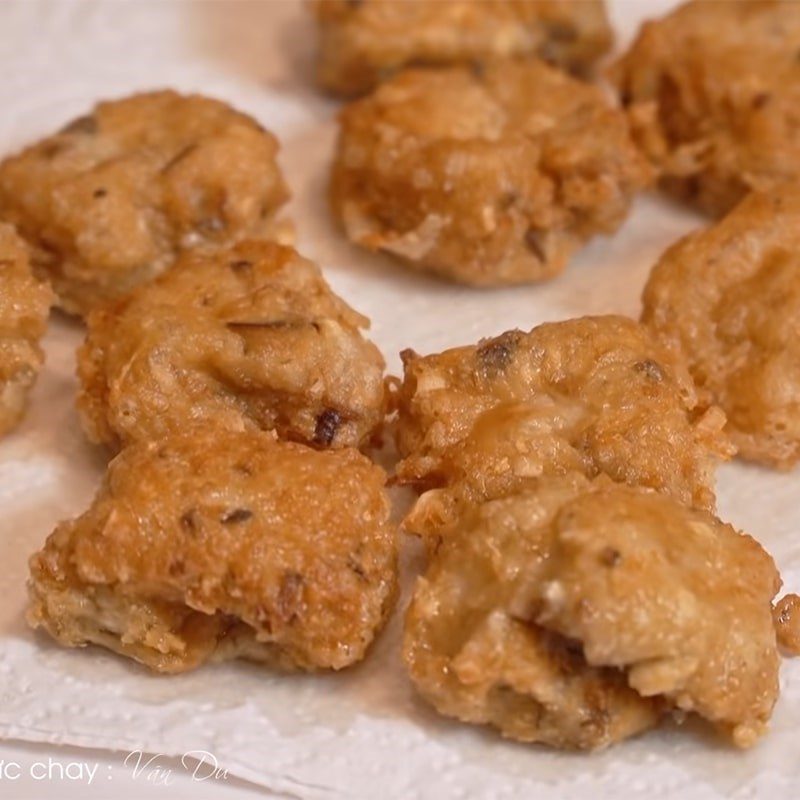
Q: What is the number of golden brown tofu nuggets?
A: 10